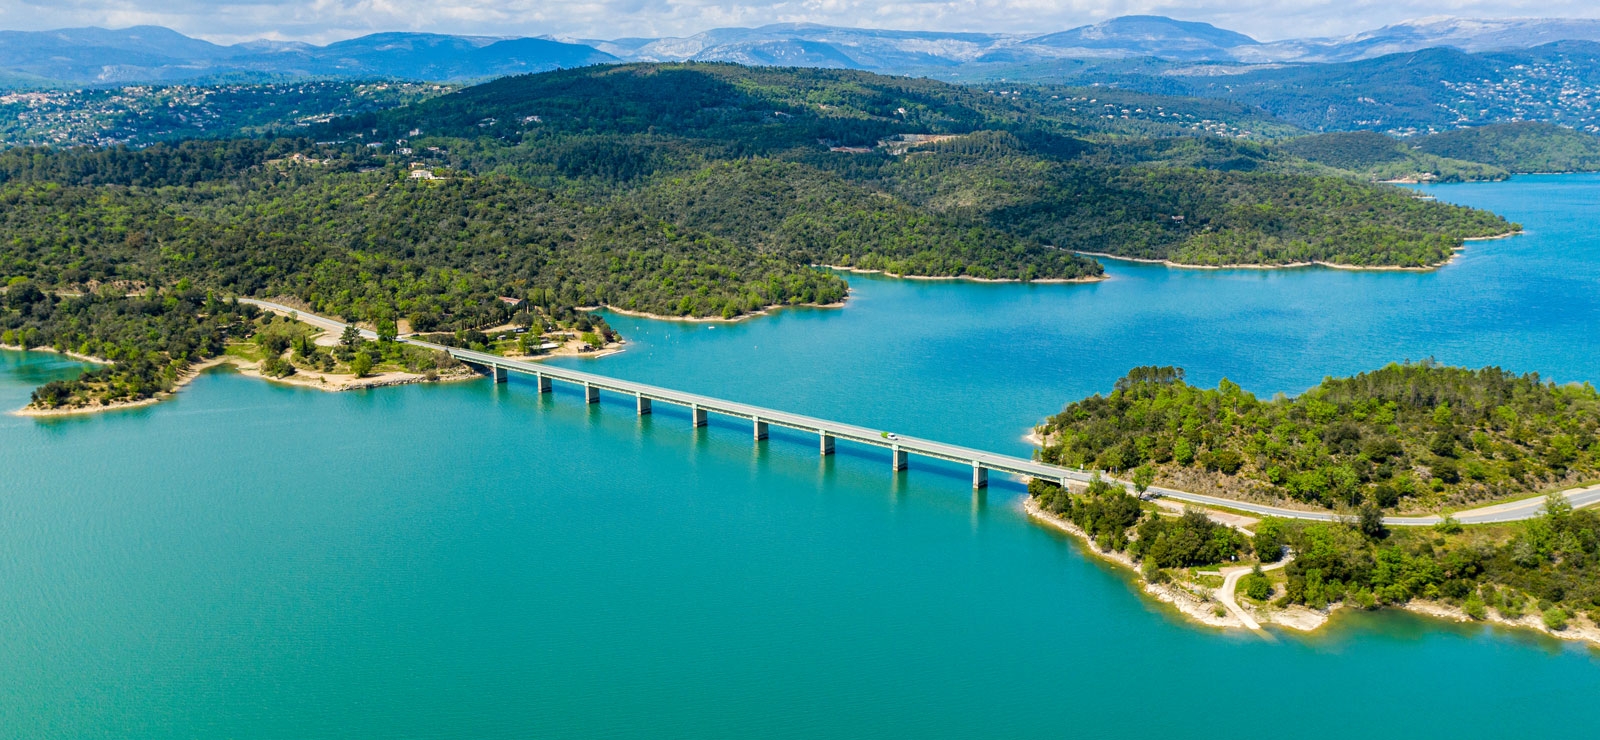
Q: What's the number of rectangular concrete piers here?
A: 9